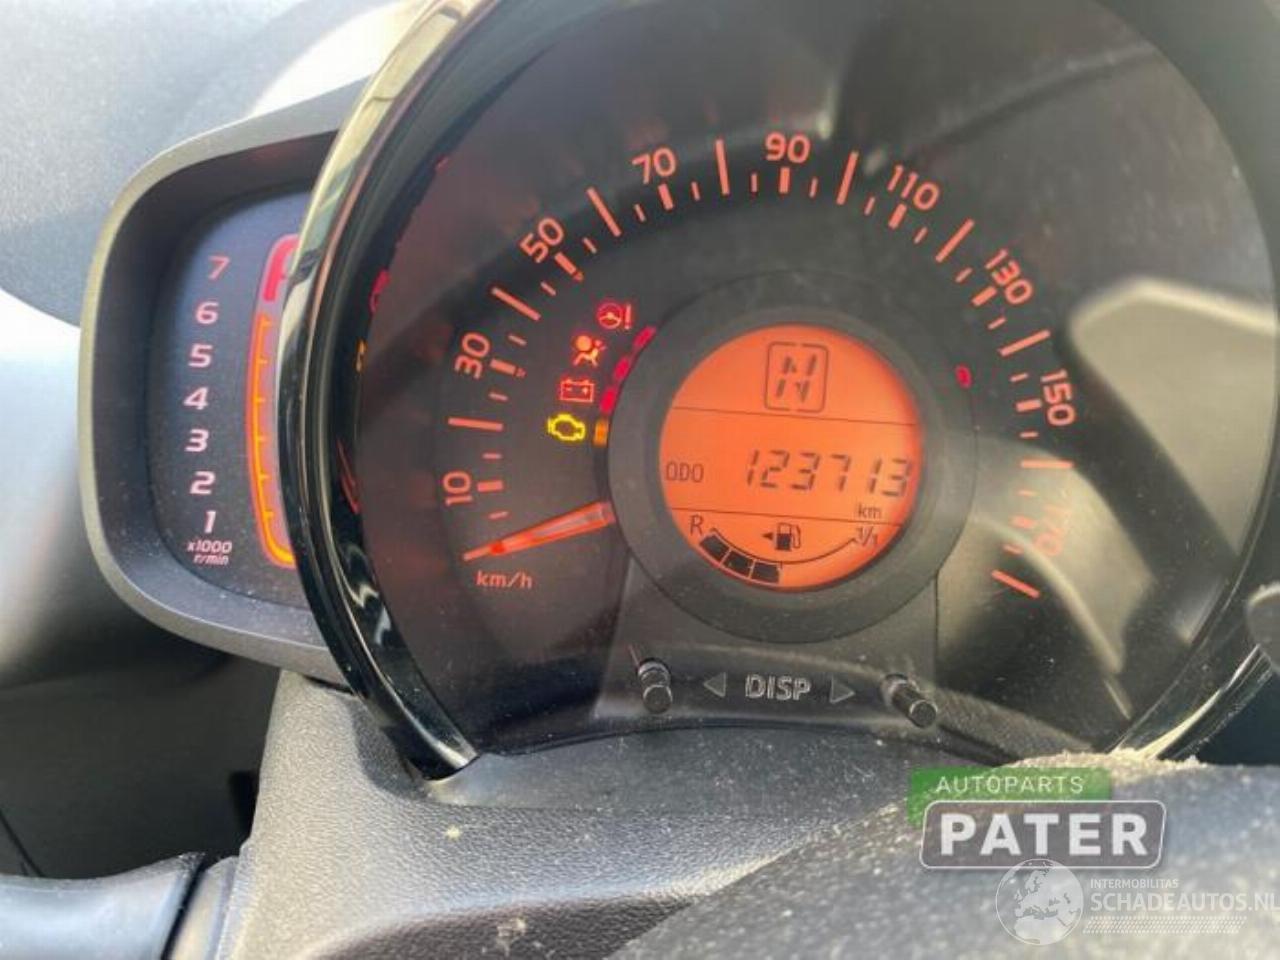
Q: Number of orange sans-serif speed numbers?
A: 9